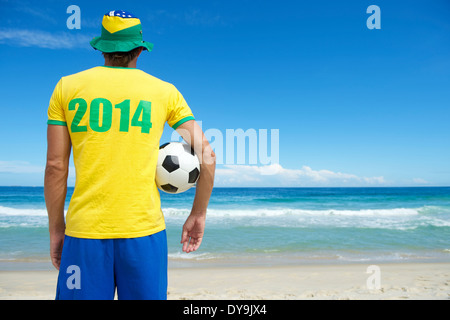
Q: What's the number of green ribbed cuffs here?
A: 2